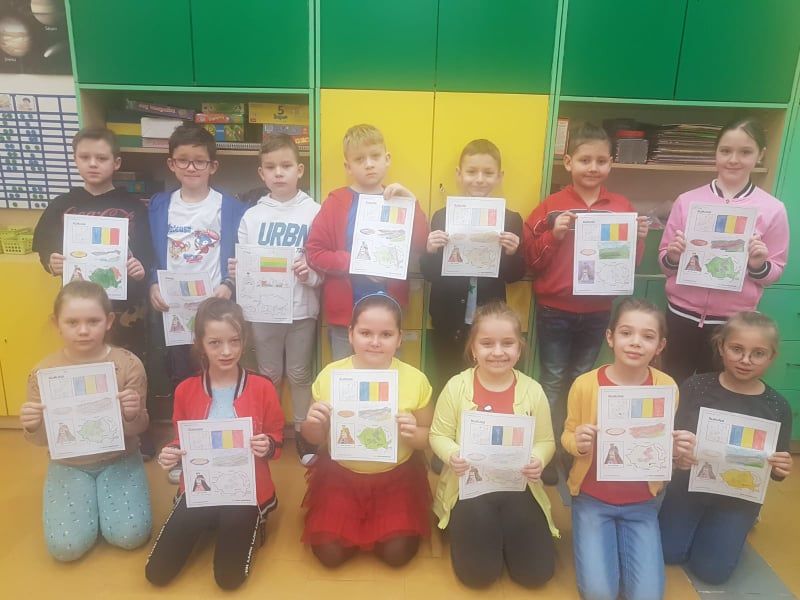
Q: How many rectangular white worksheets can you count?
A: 13